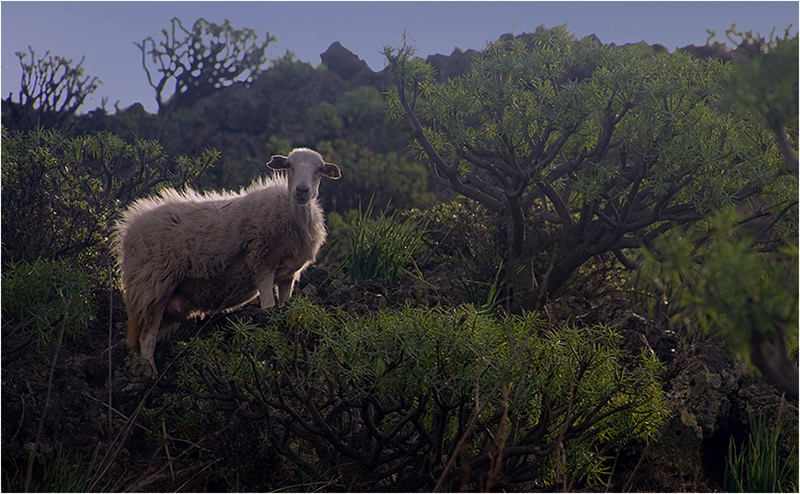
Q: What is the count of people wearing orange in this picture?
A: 0